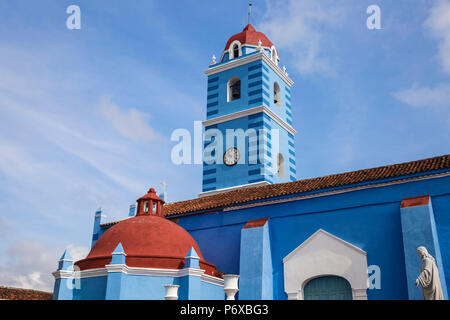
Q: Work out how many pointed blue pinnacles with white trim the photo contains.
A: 3